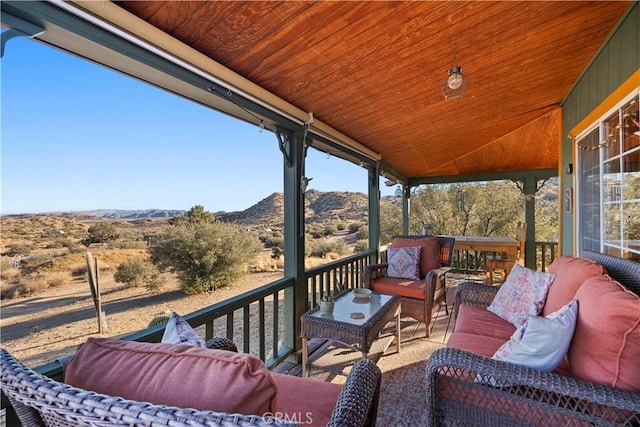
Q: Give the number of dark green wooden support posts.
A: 4